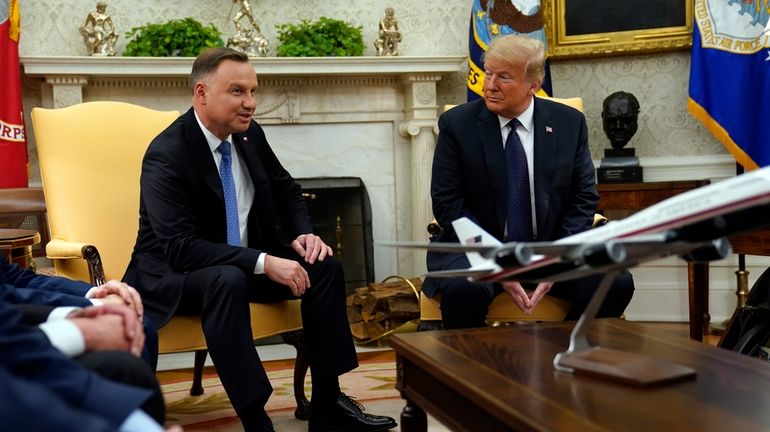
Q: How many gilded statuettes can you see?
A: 3